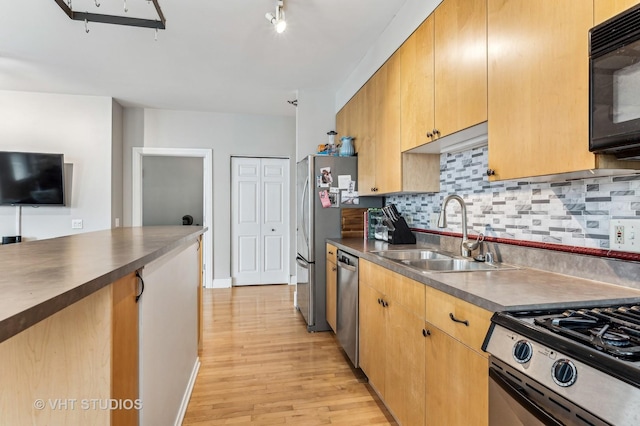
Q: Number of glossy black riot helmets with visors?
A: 0